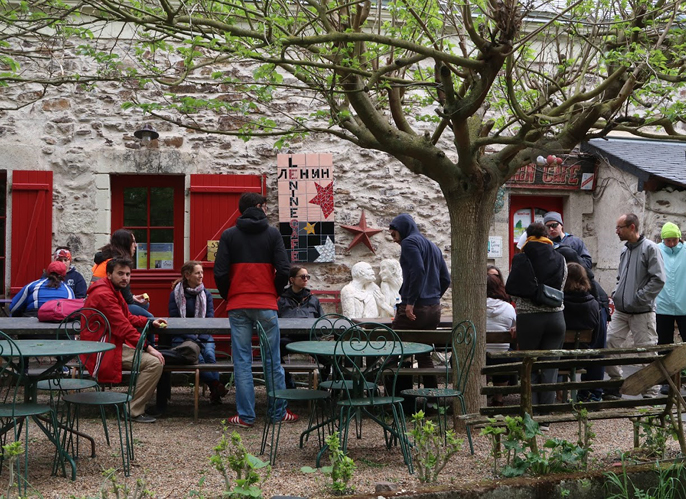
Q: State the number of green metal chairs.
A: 7